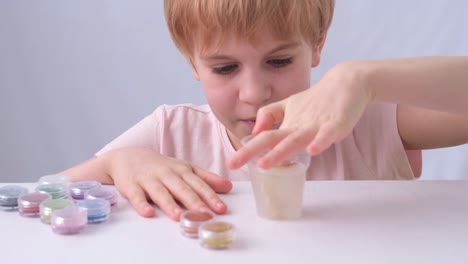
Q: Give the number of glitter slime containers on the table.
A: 11